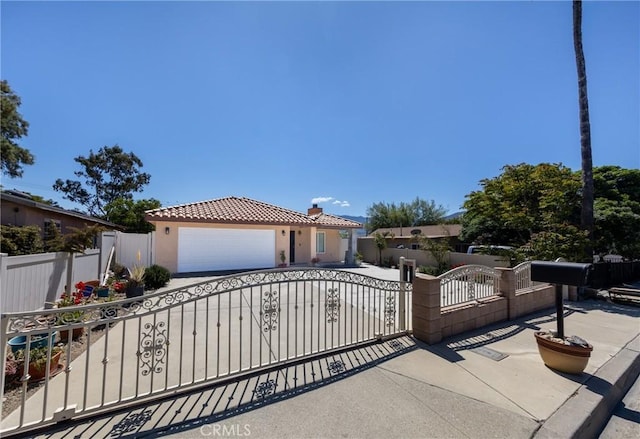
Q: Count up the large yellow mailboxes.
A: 0